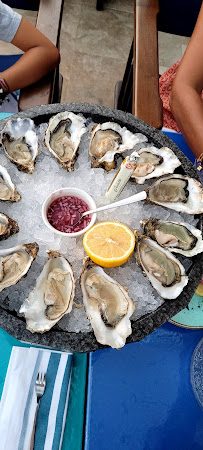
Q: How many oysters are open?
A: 12